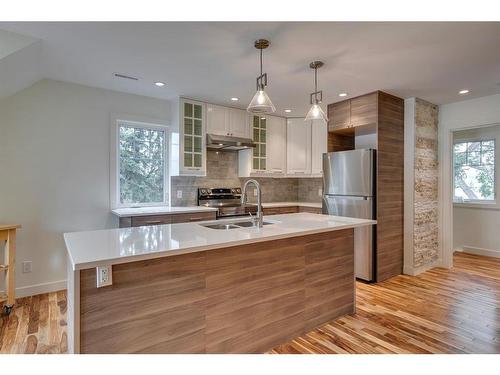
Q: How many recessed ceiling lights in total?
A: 5